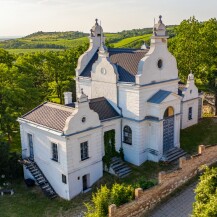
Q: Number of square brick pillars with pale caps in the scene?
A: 5